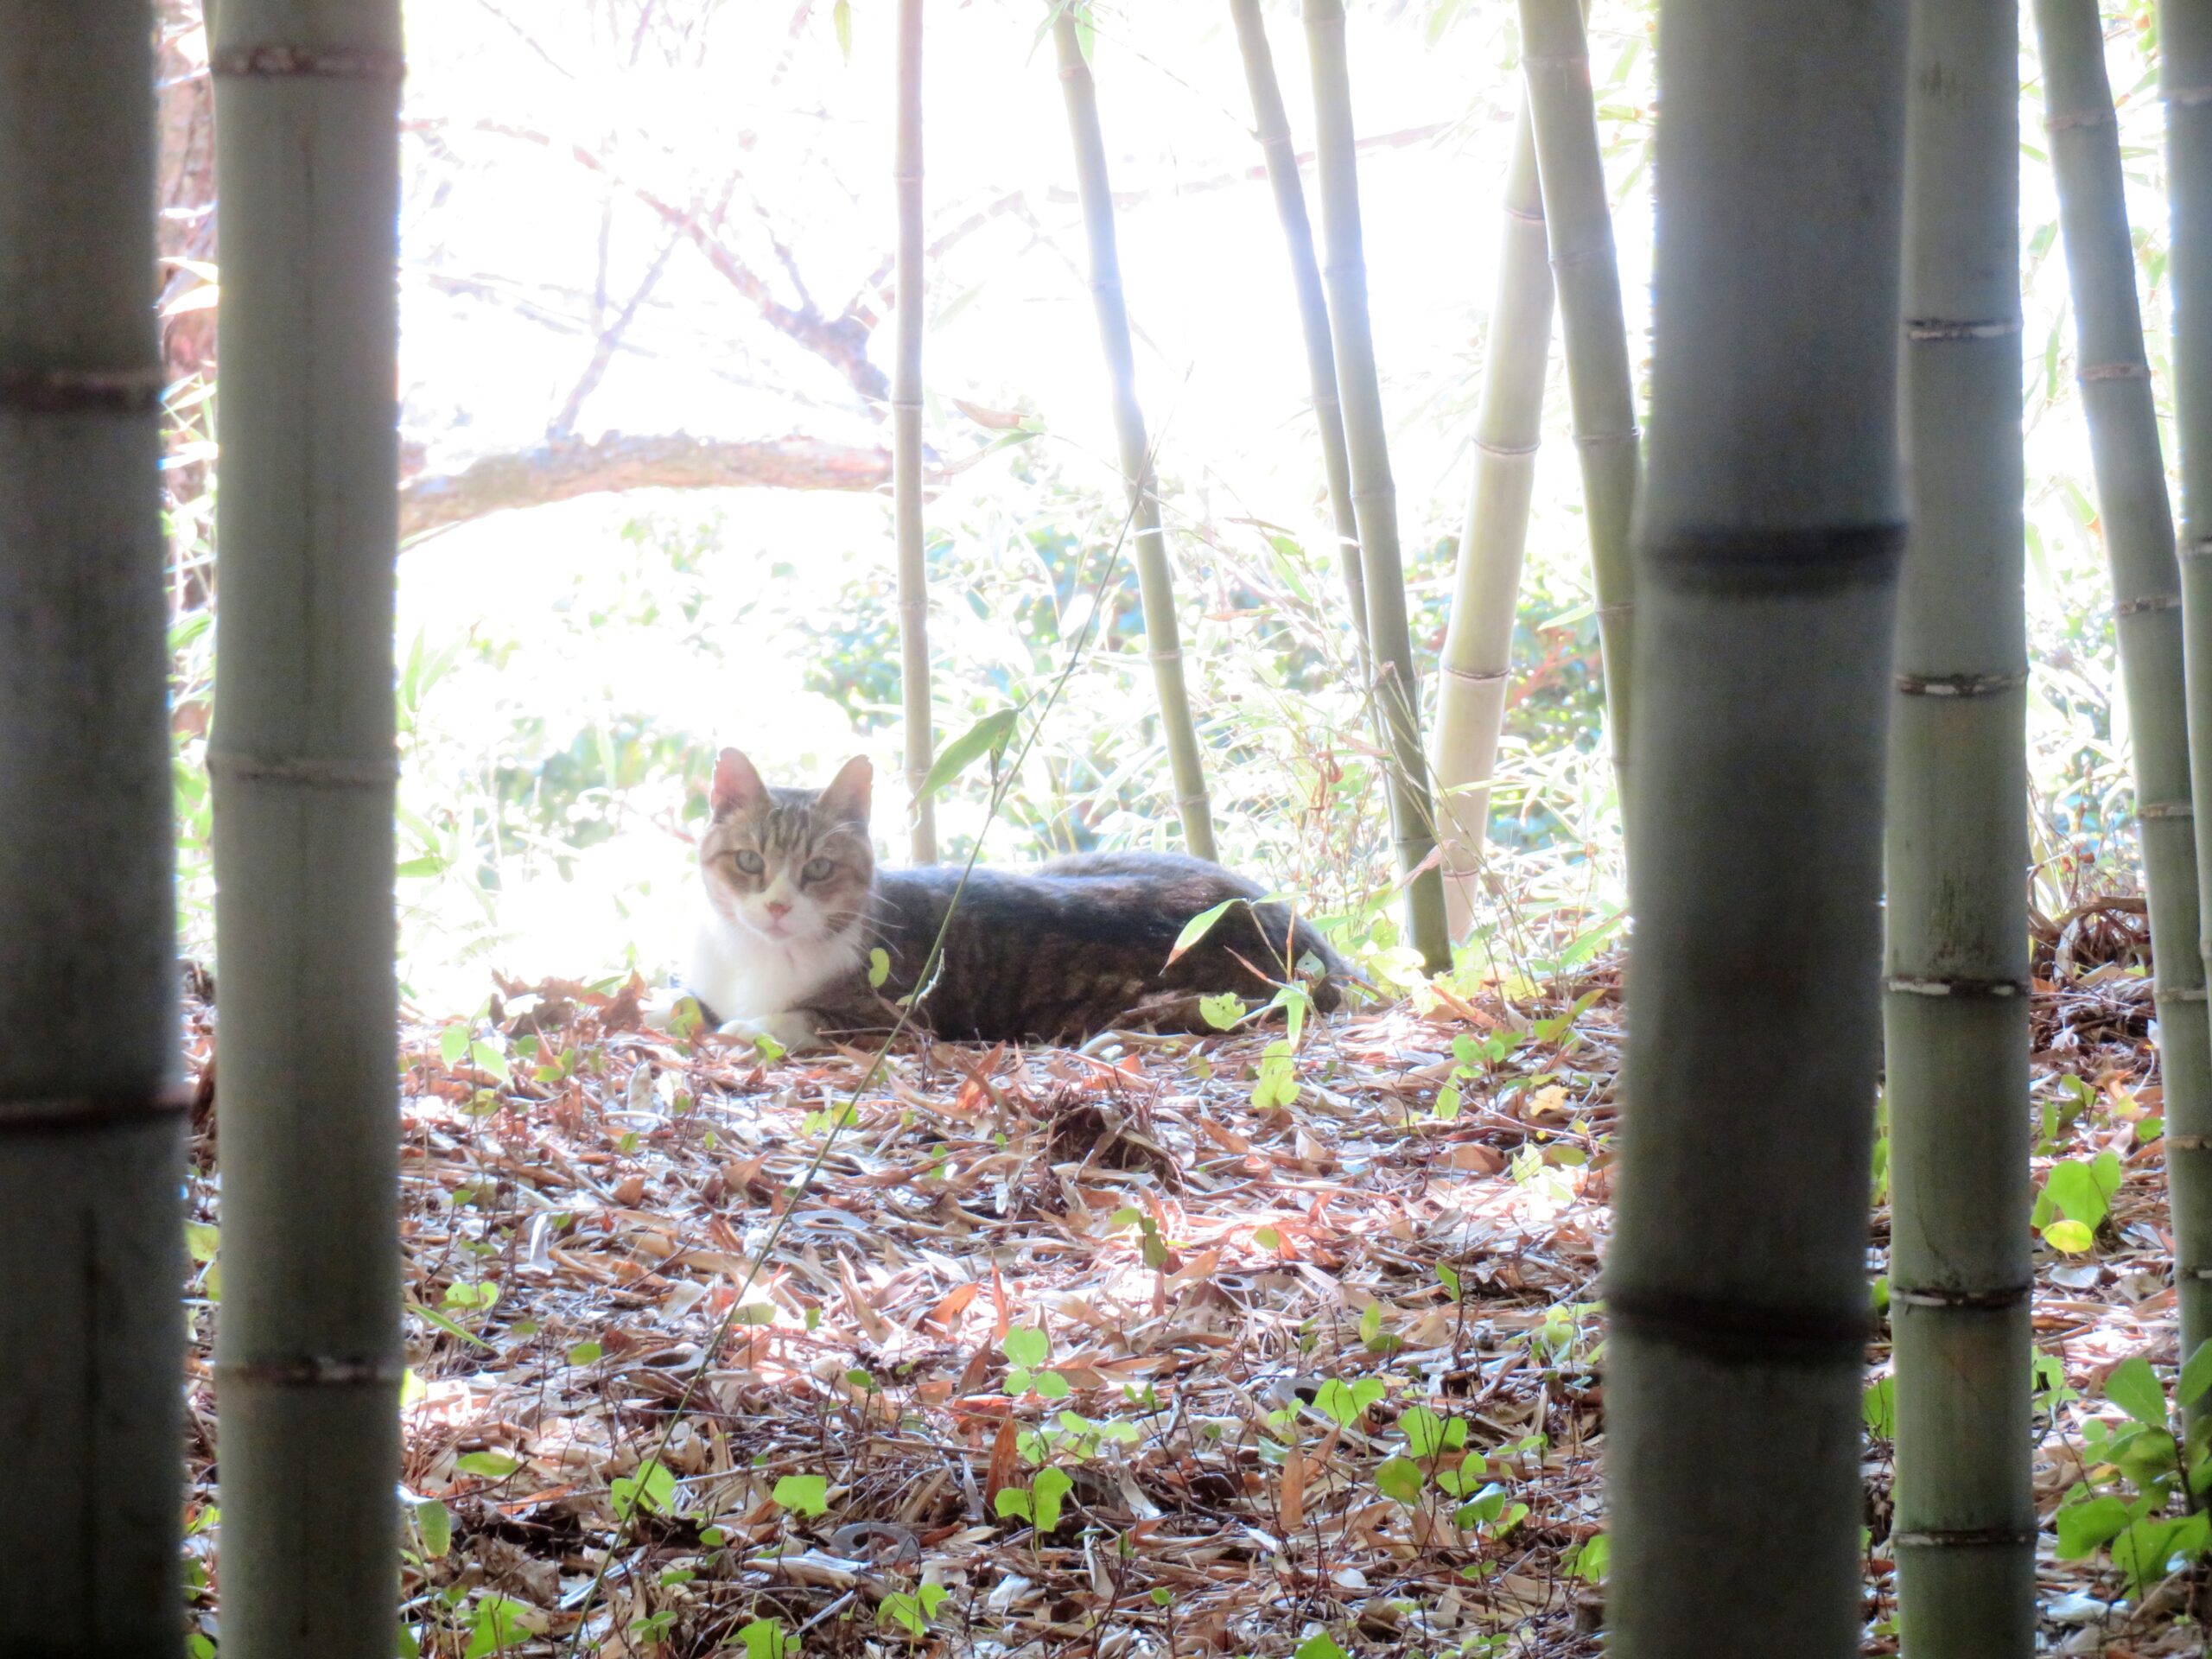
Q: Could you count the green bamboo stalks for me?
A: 12